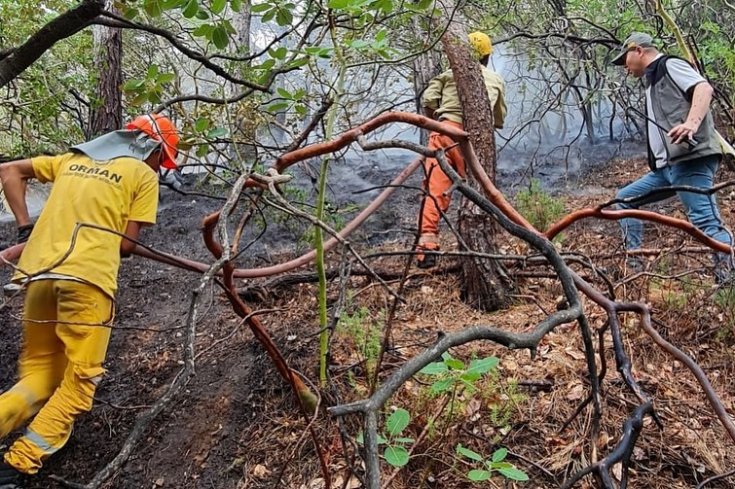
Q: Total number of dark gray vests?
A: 1